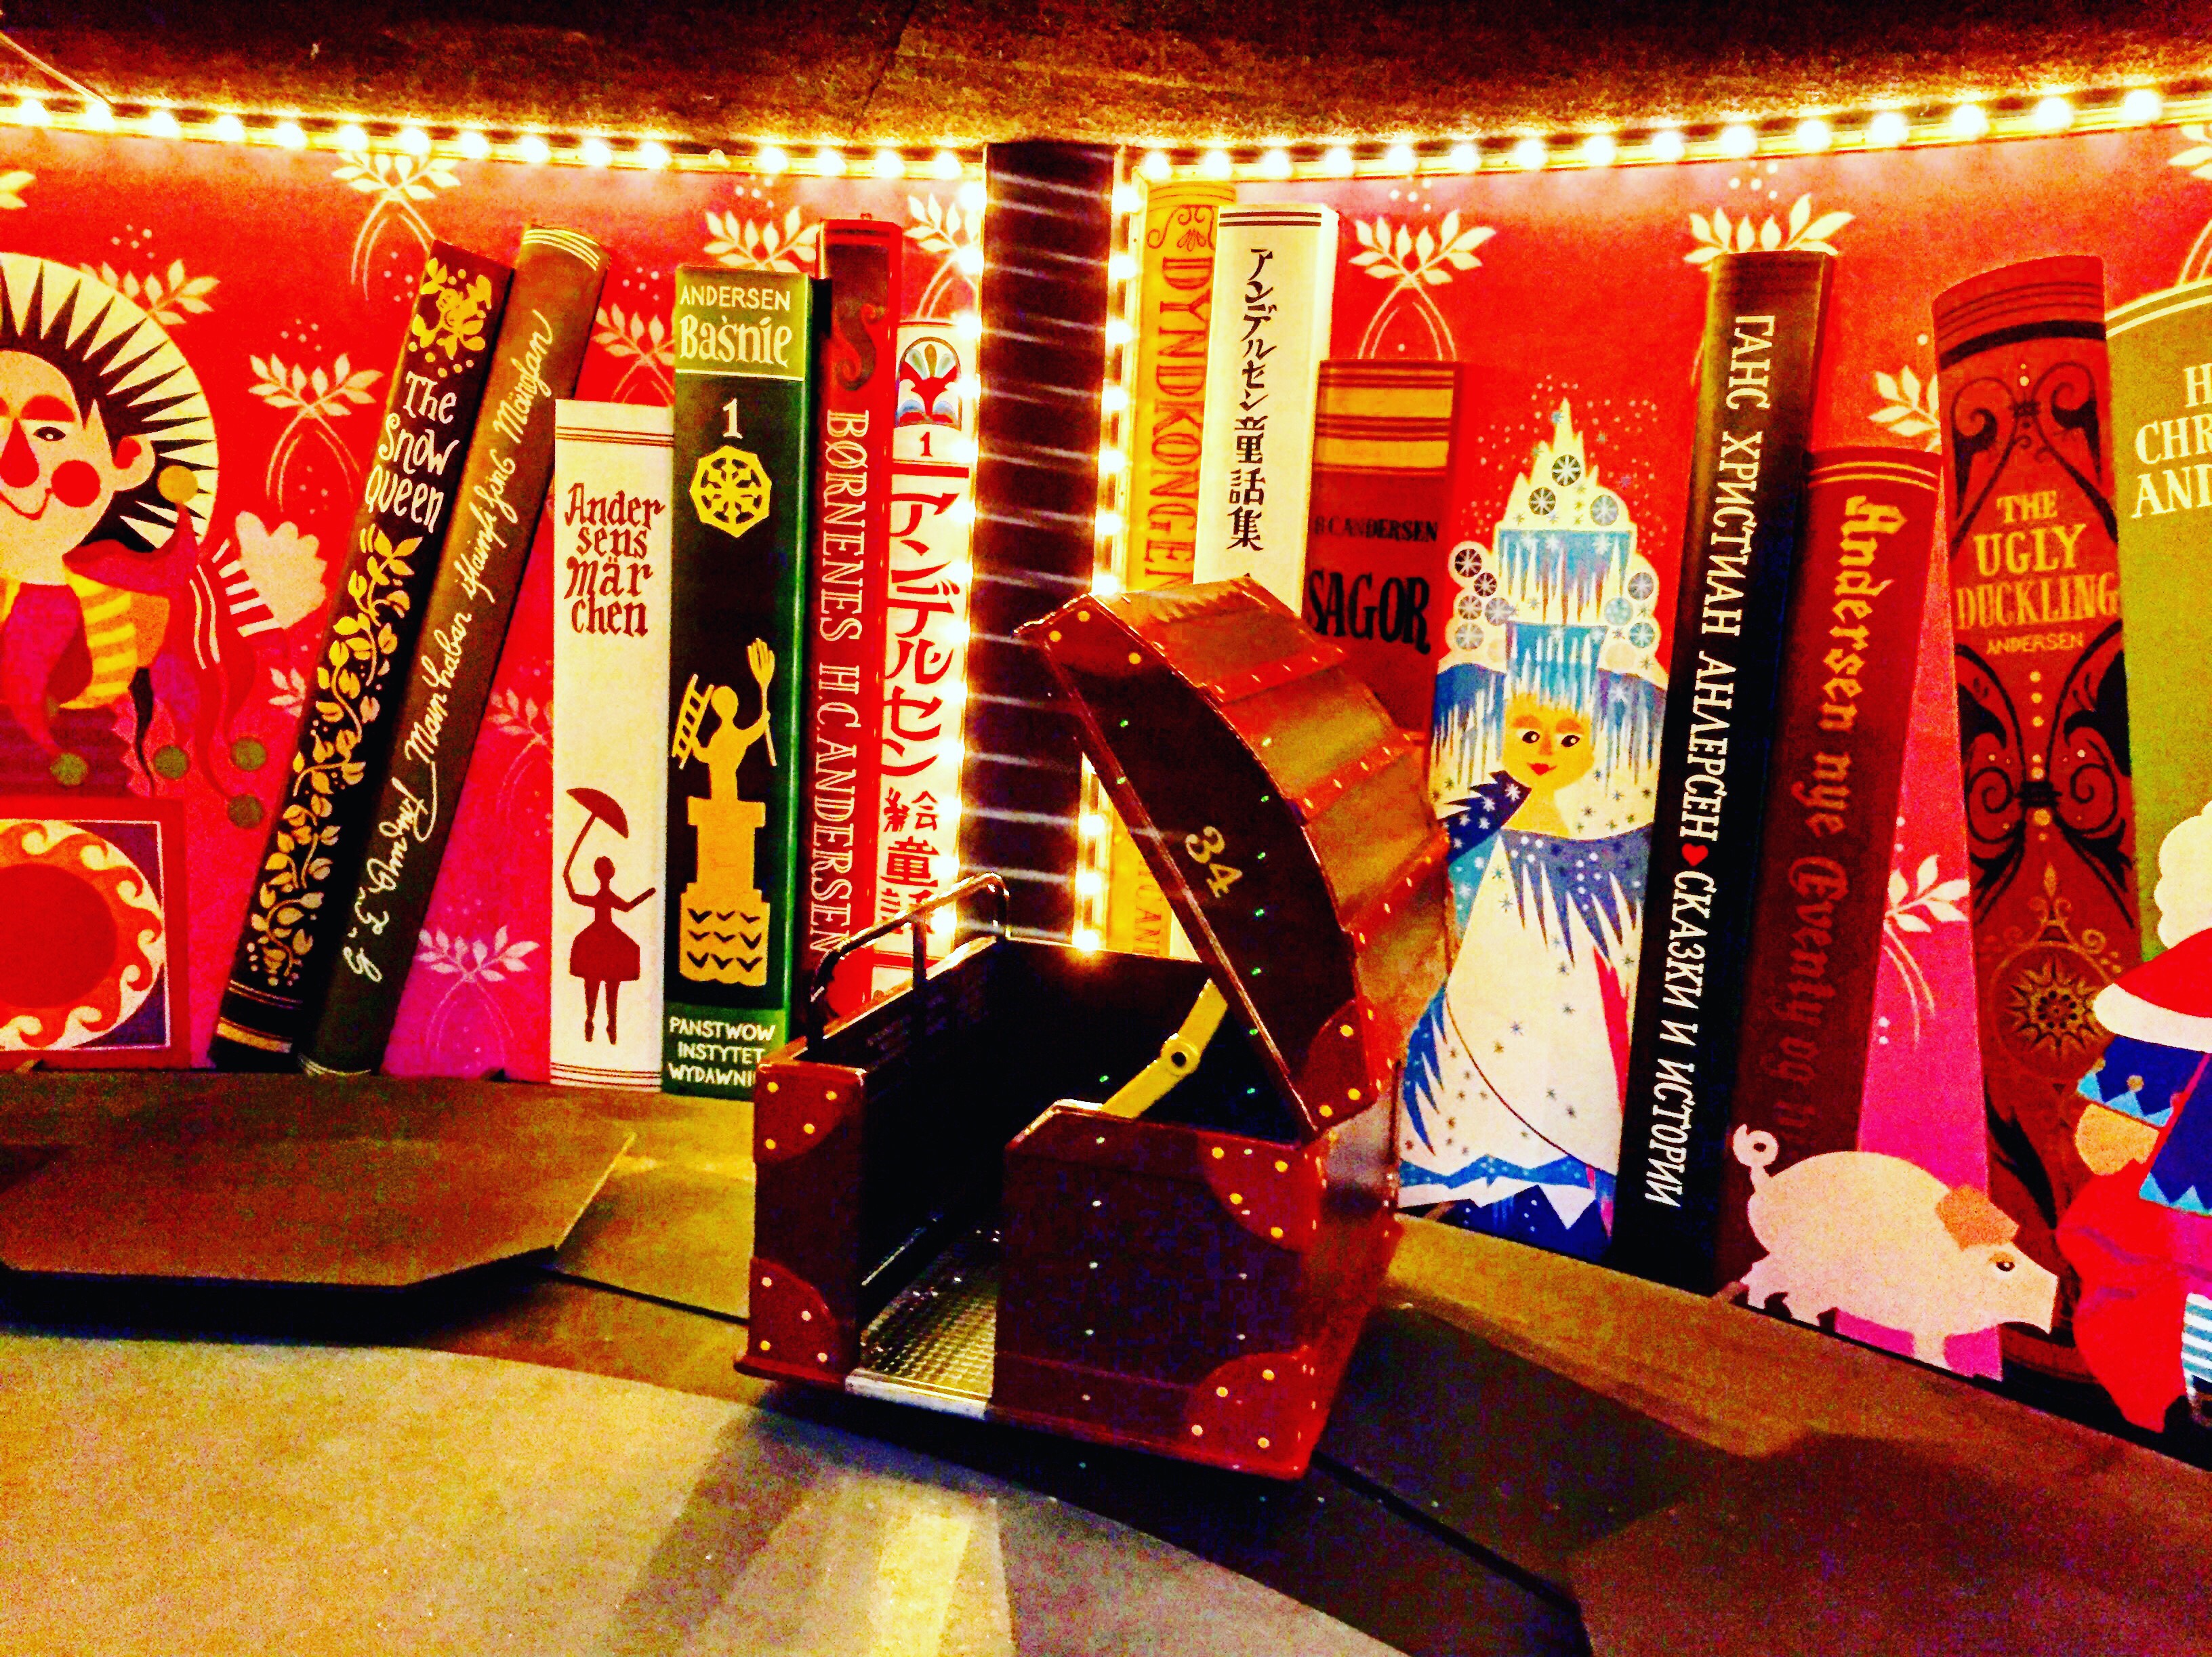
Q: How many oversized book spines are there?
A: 13